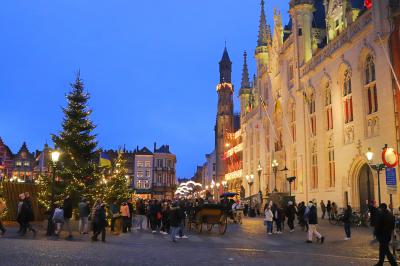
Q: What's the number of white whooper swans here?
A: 0